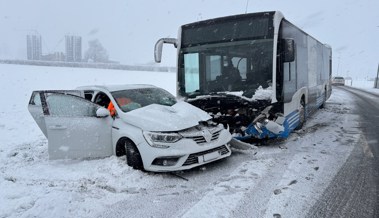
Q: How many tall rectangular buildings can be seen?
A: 2